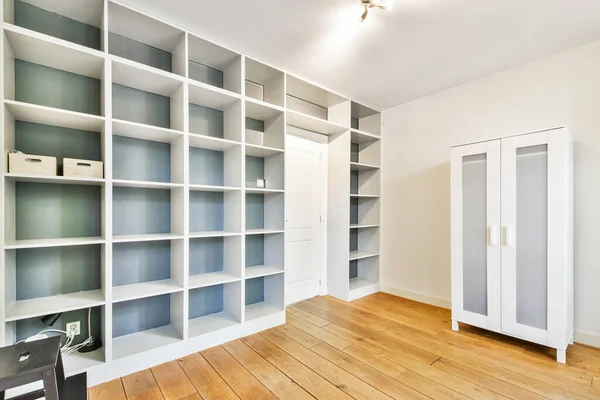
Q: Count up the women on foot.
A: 0